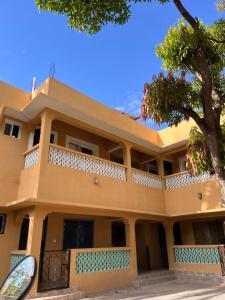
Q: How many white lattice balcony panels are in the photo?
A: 4